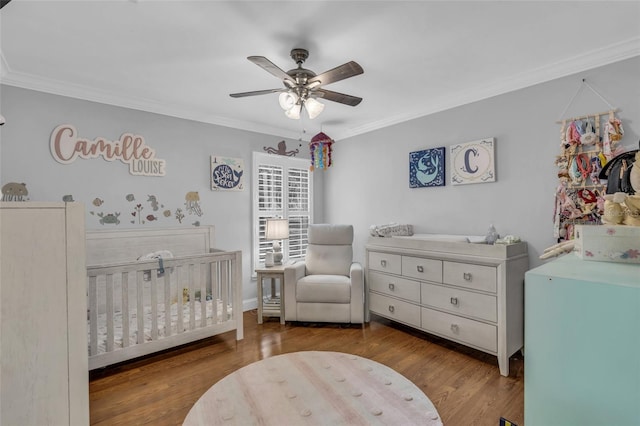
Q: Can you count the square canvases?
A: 3